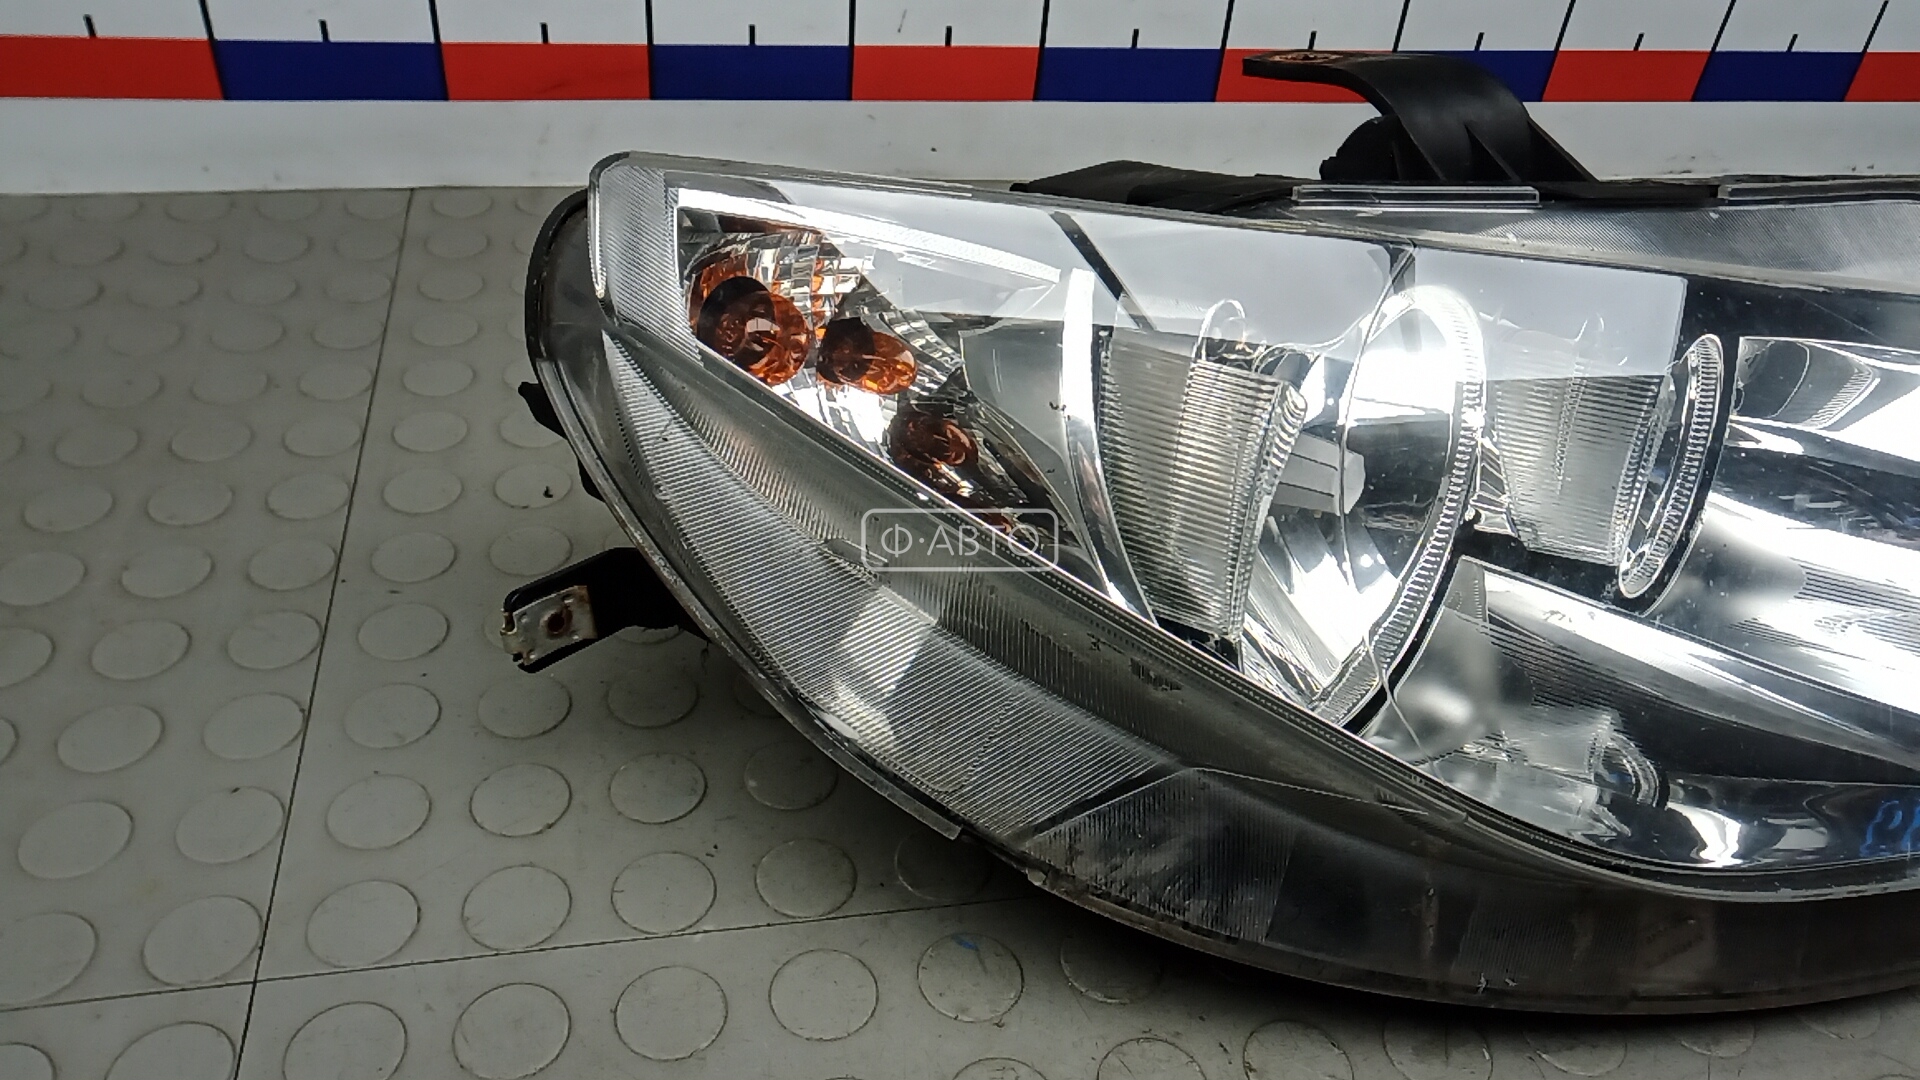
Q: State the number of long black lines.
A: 10